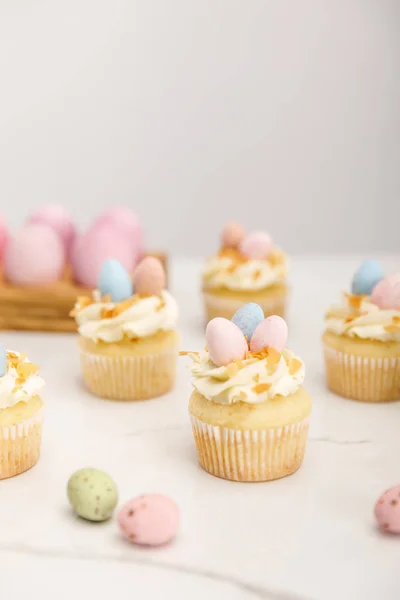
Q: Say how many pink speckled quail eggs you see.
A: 2